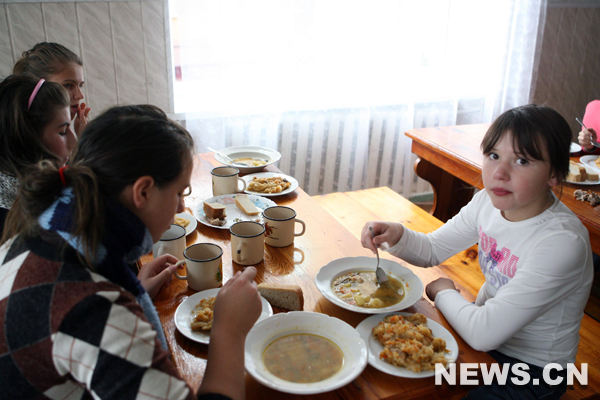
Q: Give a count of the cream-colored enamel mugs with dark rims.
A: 5